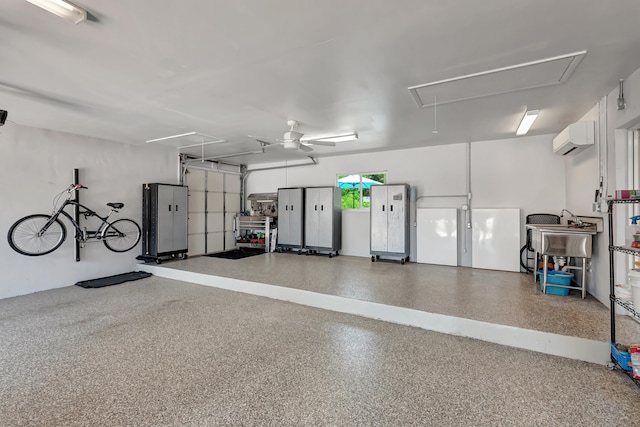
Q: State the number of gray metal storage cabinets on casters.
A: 4